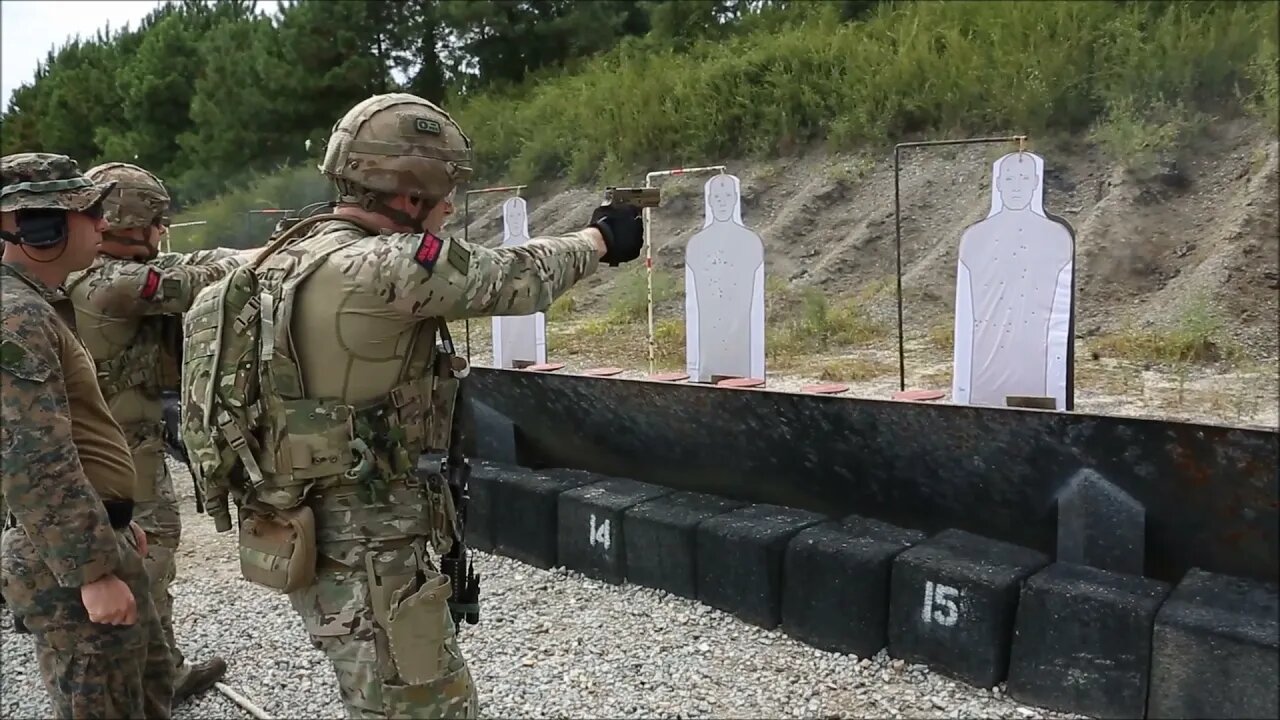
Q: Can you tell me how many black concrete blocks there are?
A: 9